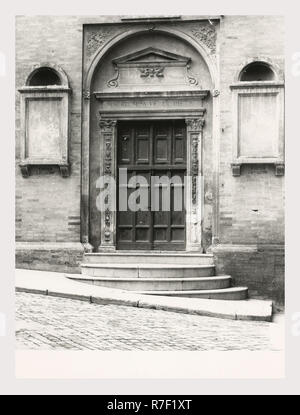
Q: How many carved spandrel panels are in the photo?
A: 2